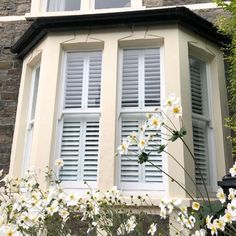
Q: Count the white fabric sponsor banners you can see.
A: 0